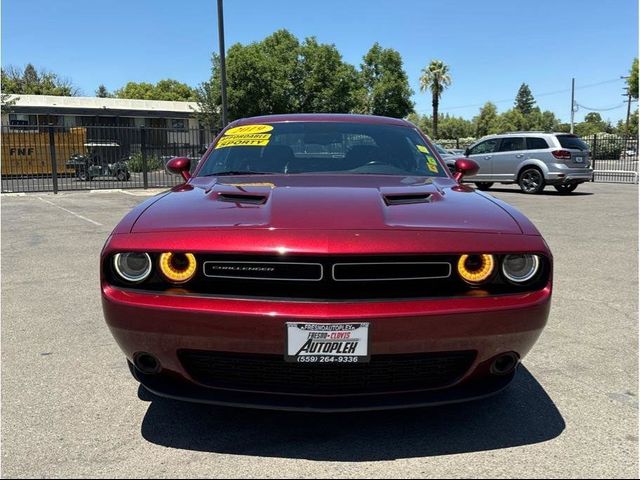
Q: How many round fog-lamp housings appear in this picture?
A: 2